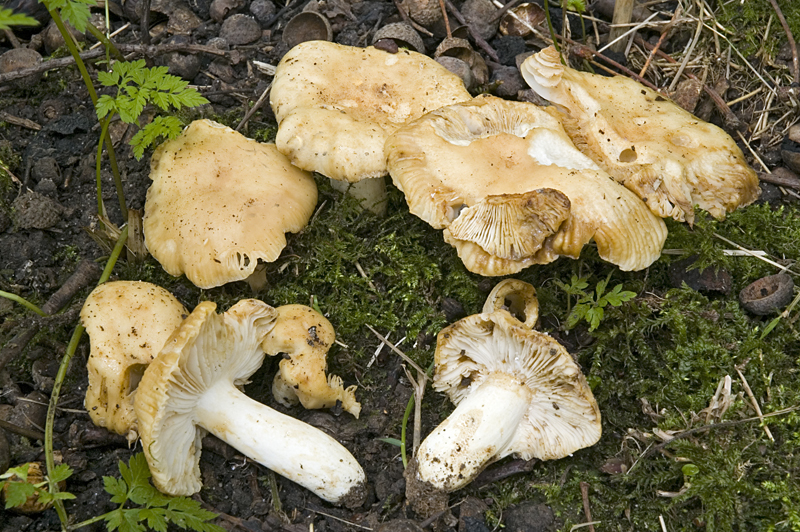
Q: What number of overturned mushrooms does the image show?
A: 2